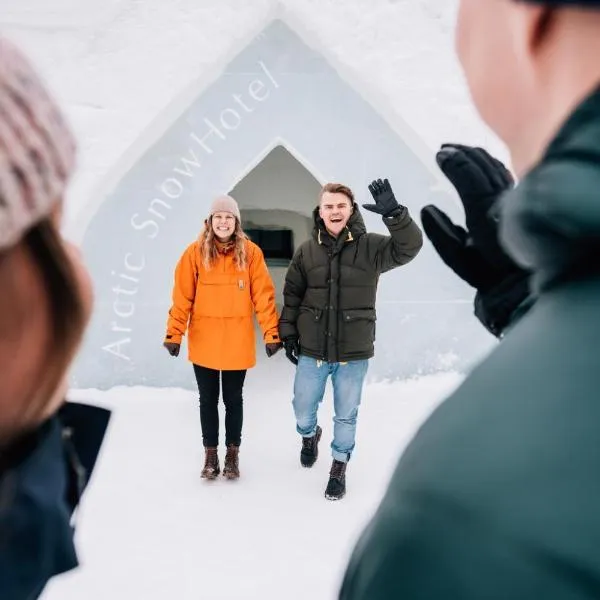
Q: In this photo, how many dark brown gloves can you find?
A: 2